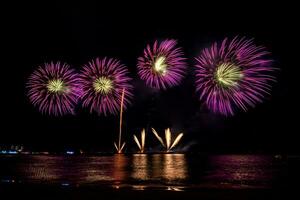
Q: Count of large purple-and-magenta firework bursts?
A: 4